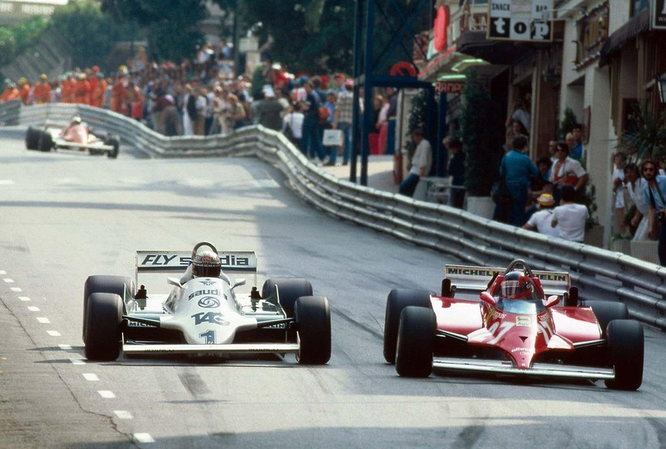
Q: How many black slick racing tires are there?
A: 12